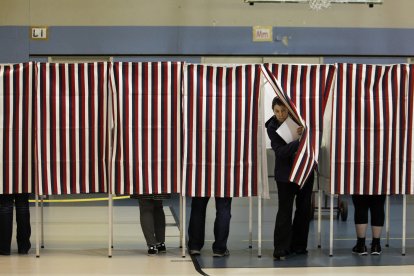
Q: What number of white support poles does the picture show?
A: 12